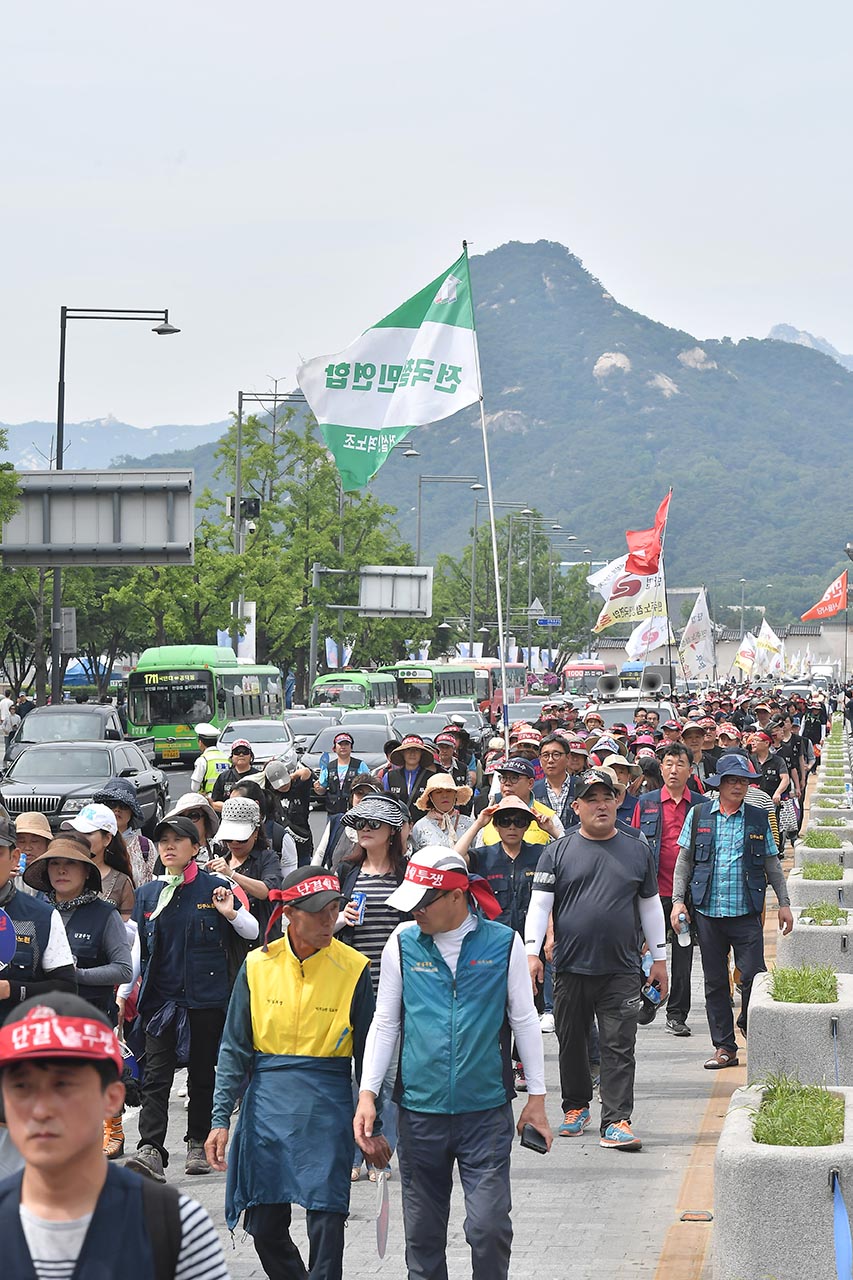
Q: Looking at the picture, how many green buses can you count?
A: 3